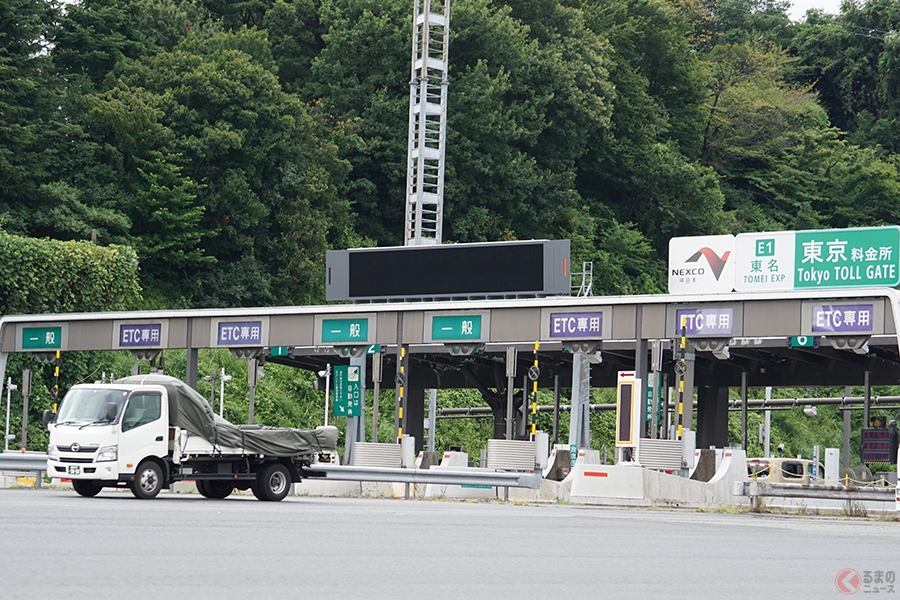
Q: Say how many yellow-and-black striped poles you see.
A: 4